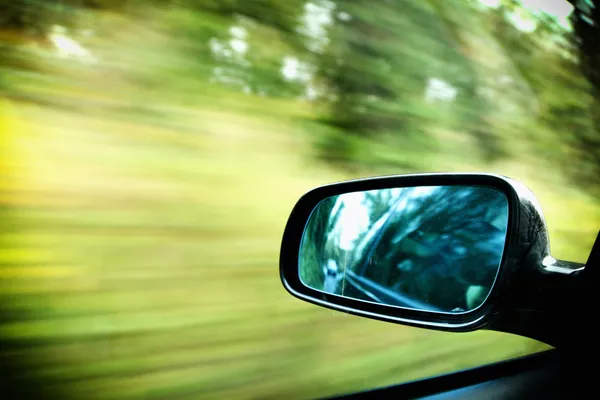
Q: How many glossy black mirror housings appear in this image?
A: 1